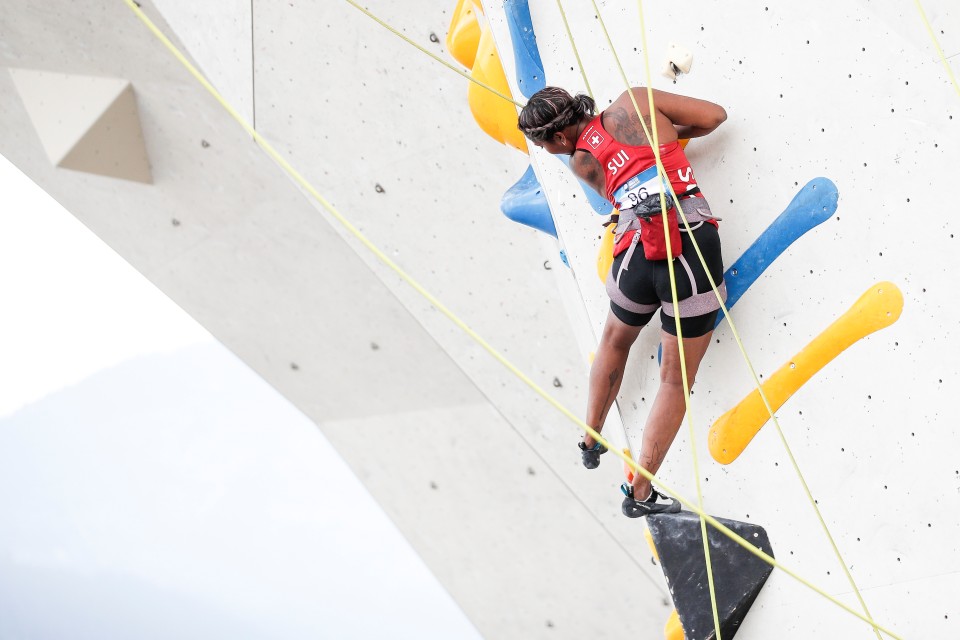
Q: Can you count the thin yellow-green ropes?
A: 6